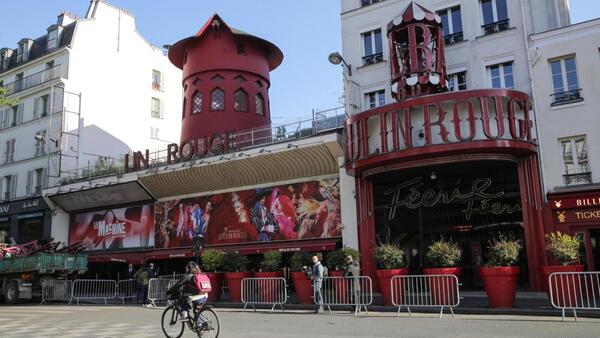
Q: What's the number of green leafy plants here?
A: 9